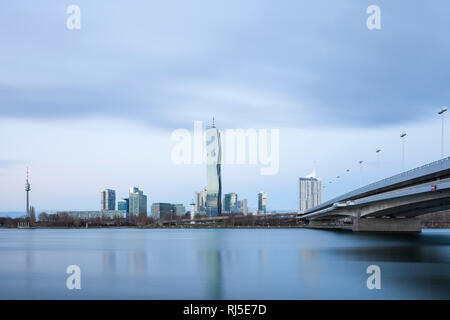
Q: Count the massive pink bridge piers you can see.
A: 0